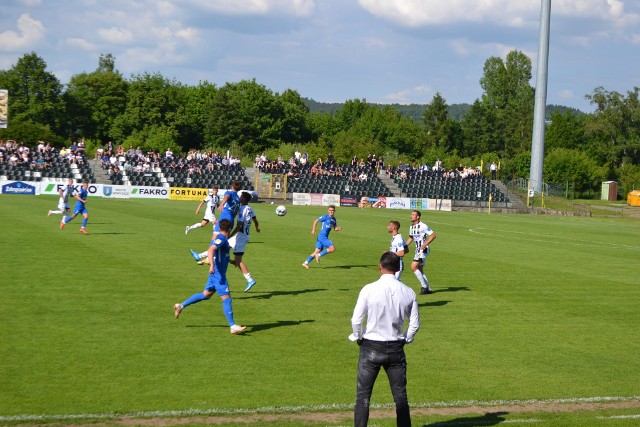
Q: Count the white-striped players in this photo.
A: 5